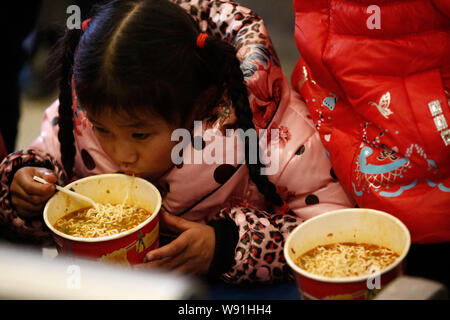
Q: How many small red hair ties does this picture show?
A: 3